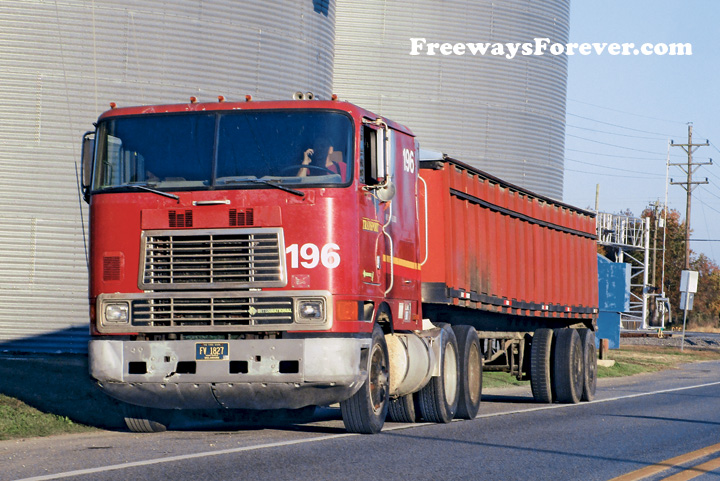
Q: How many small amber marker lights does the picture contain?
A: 5